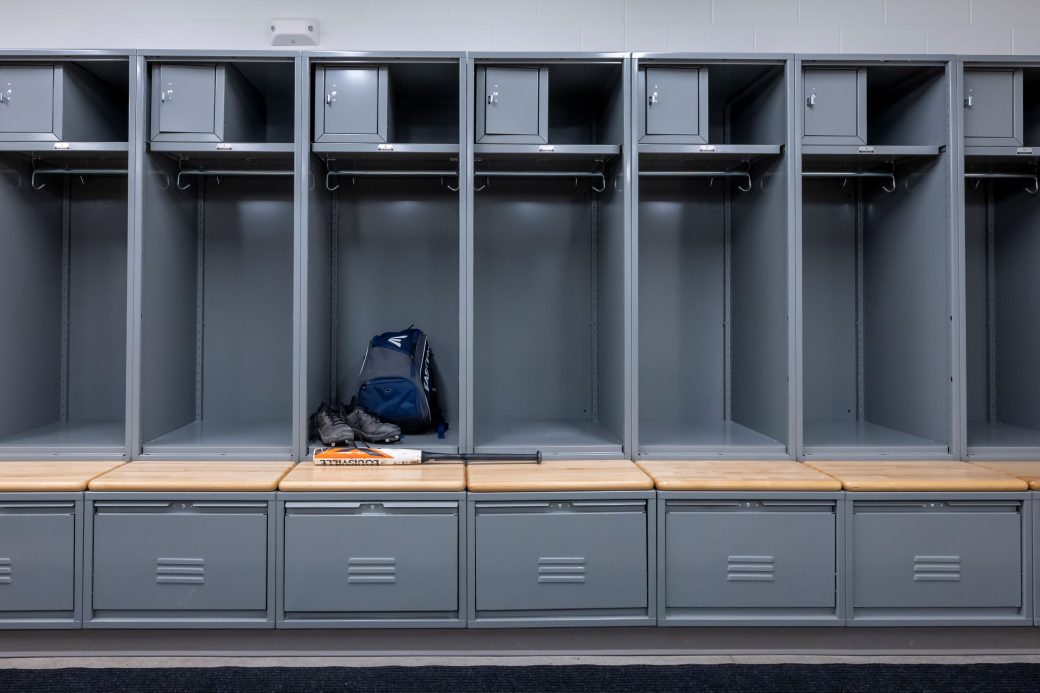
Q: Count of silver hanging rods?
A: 7